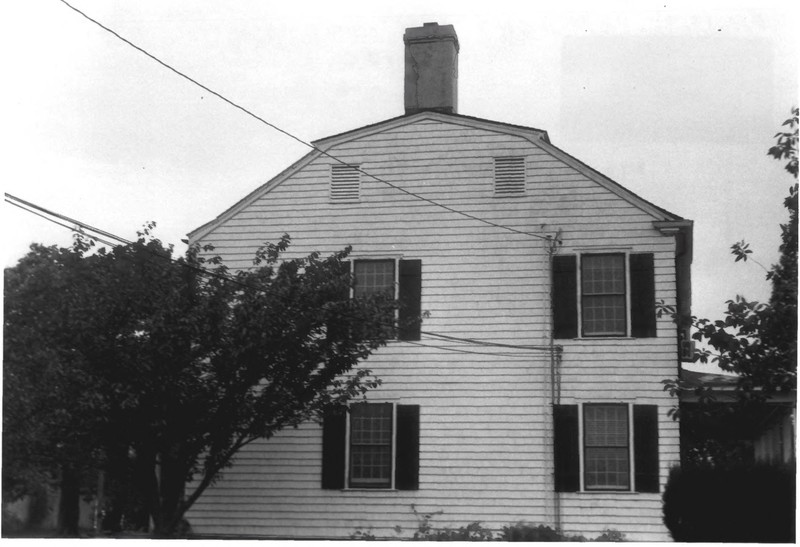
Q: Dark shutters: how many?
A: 8